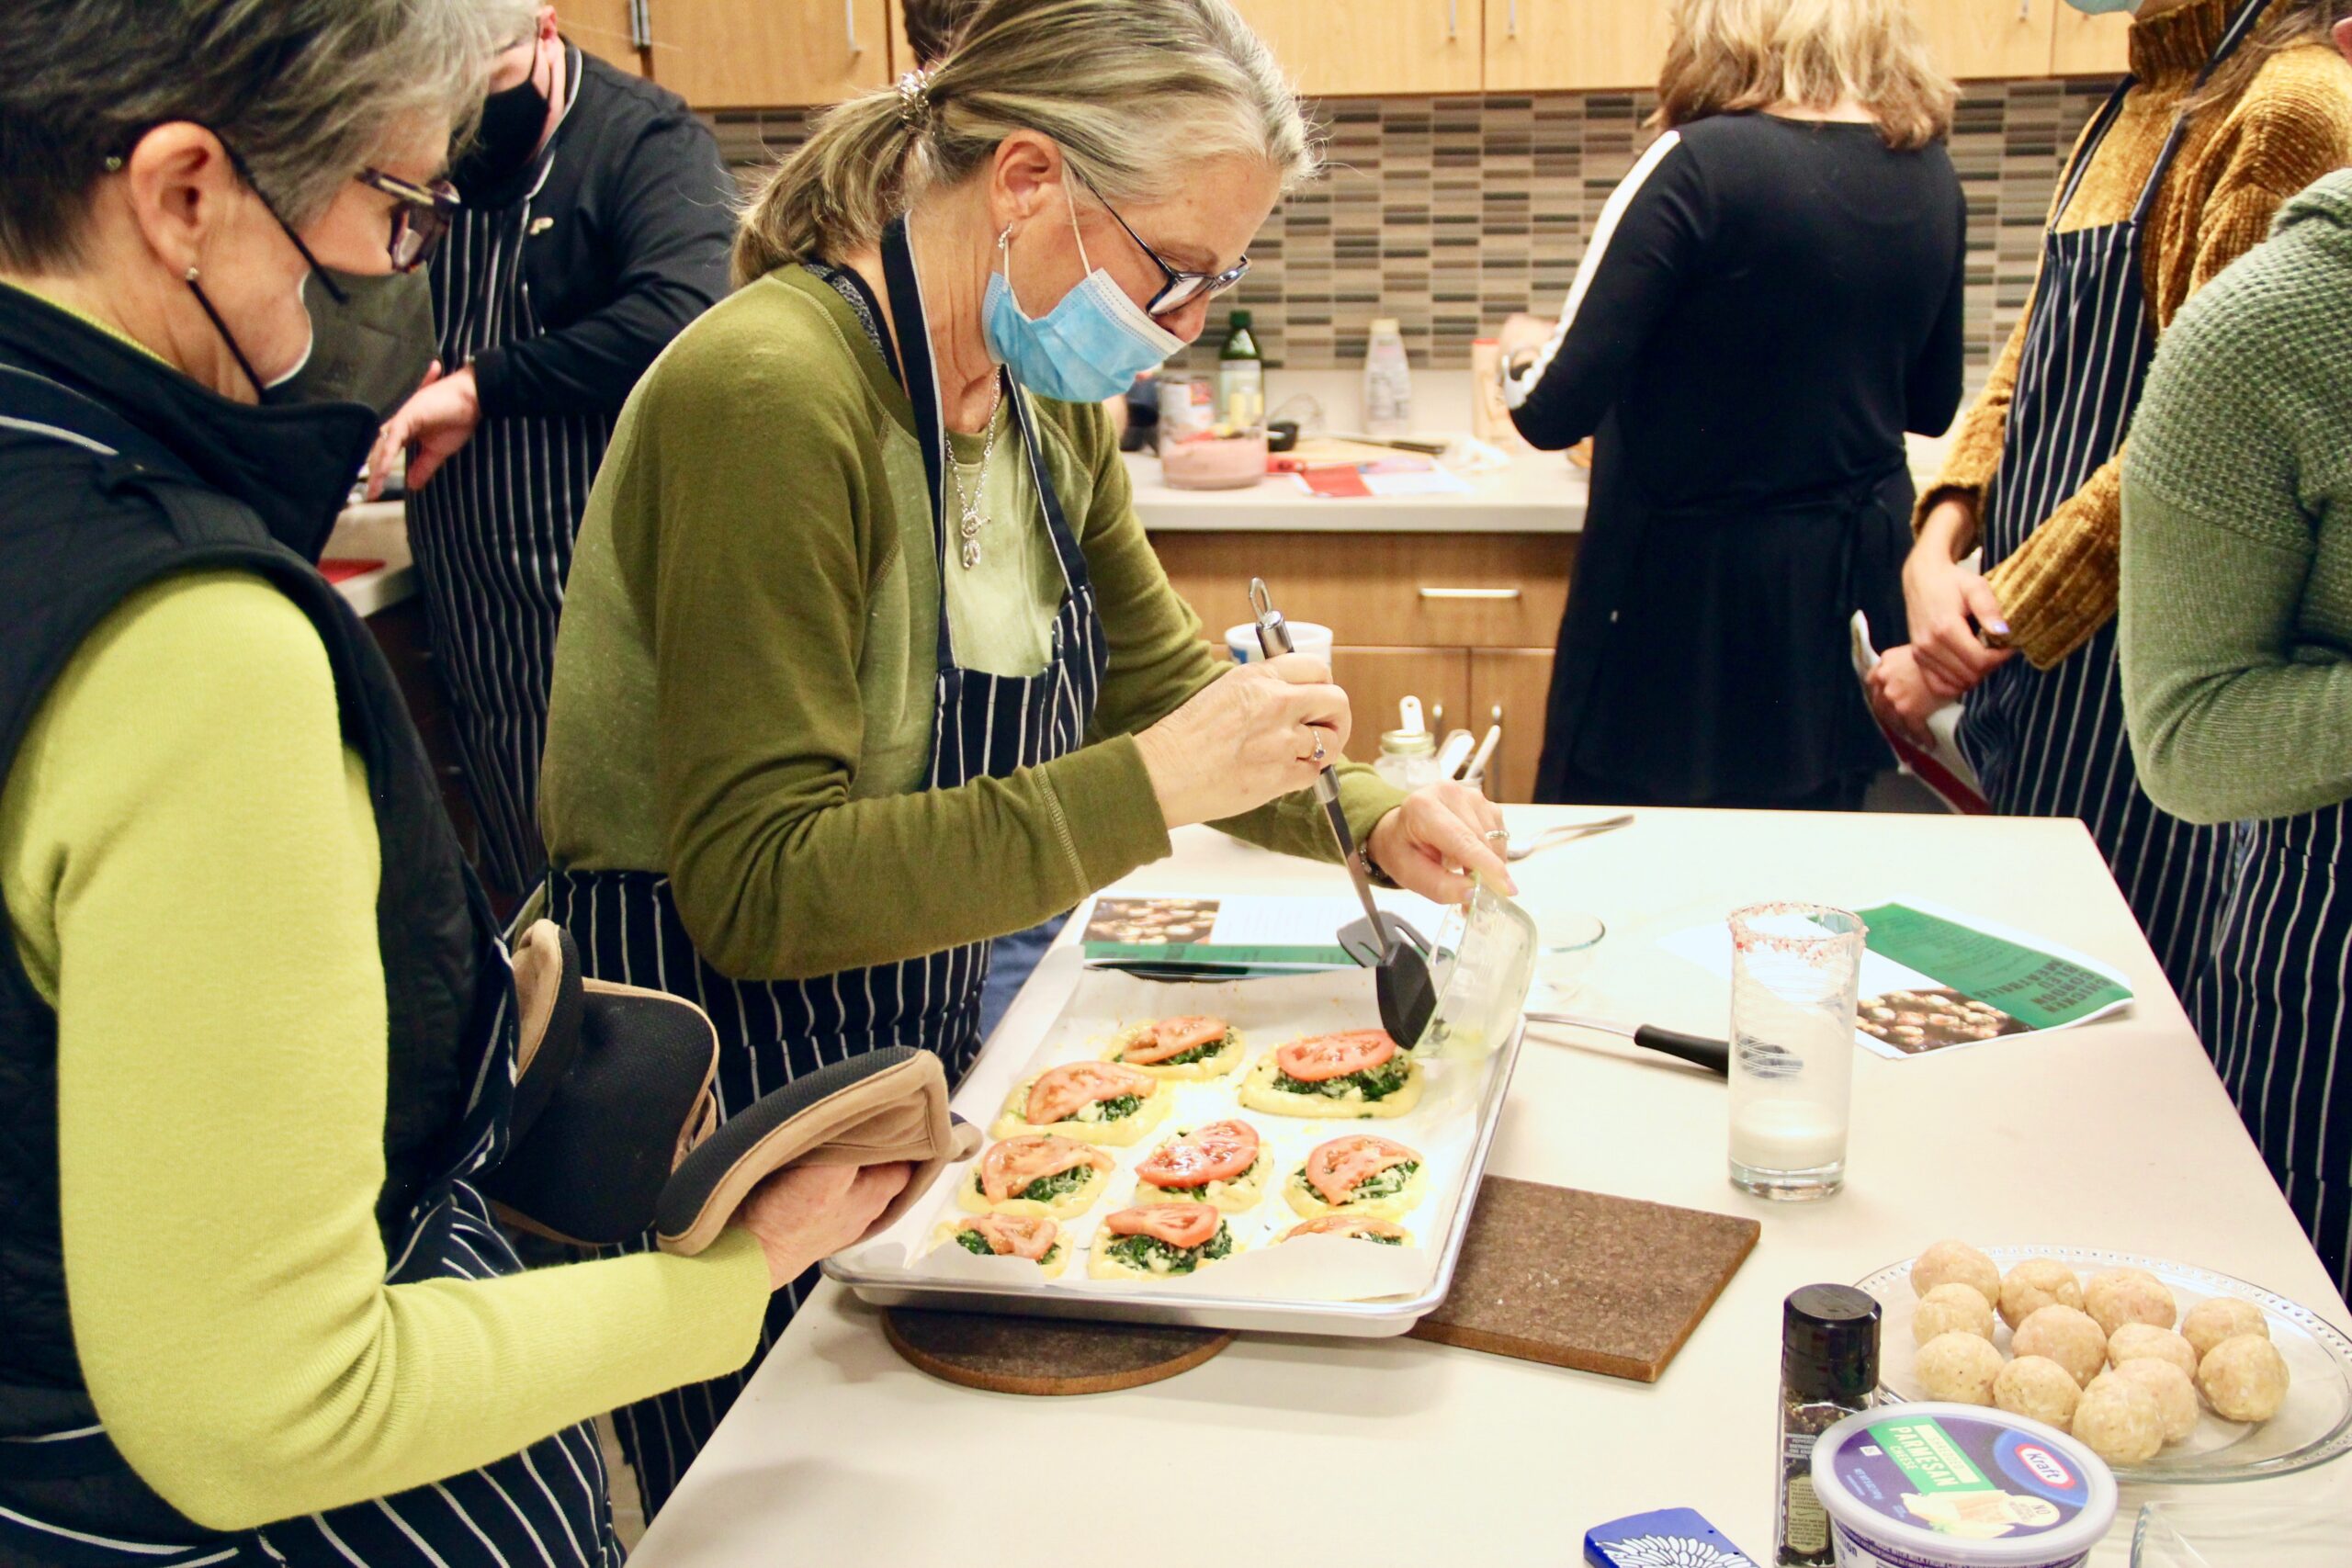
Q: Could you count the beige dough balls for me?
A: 12